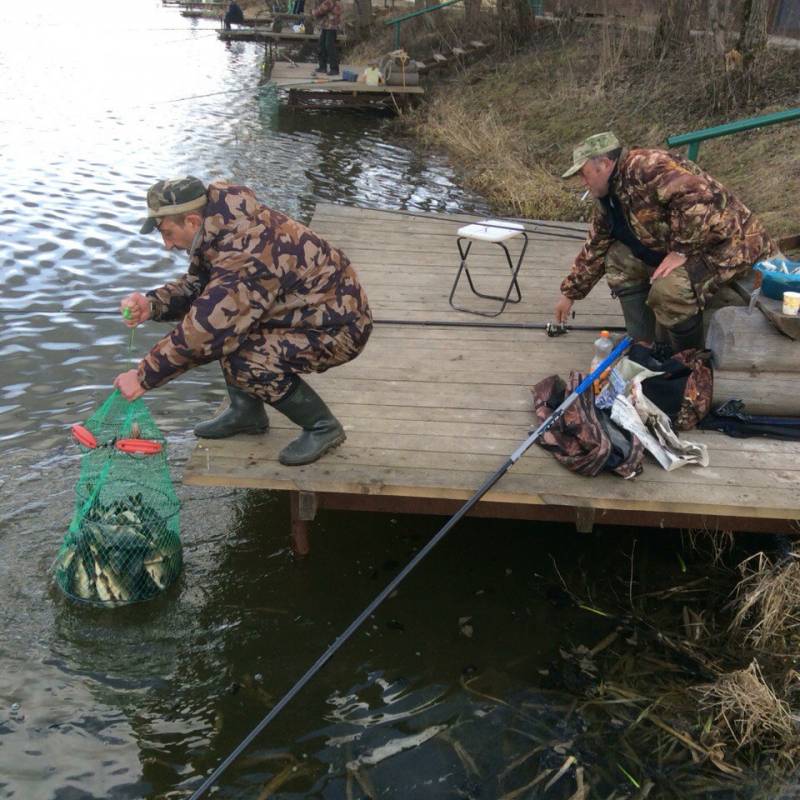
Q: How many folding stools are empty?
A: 1